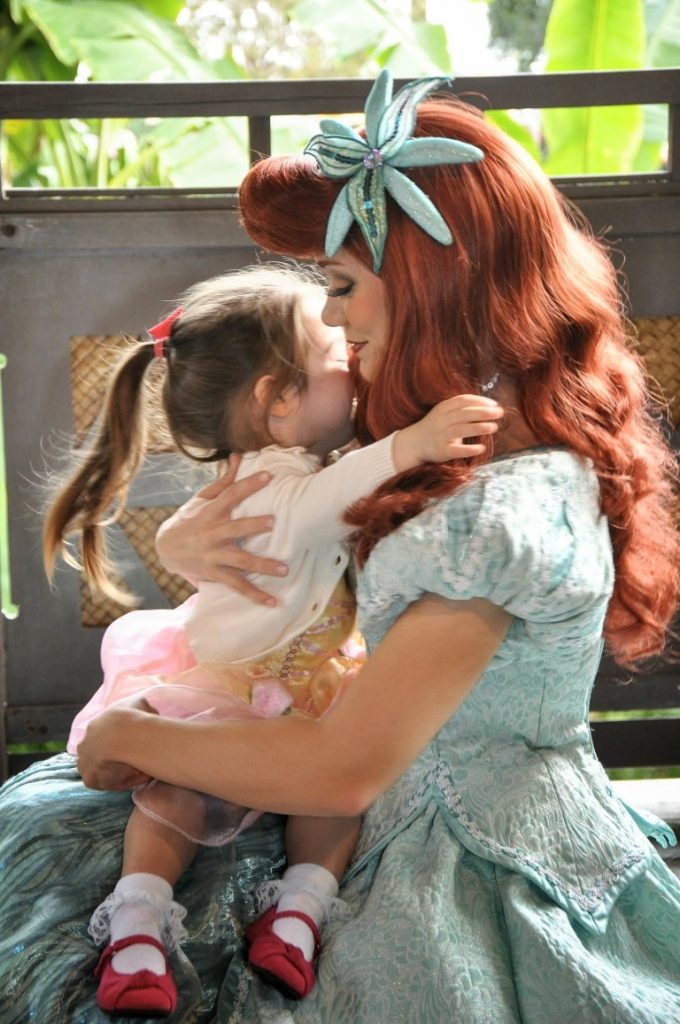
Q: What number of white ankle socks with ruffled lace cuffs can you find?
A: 2